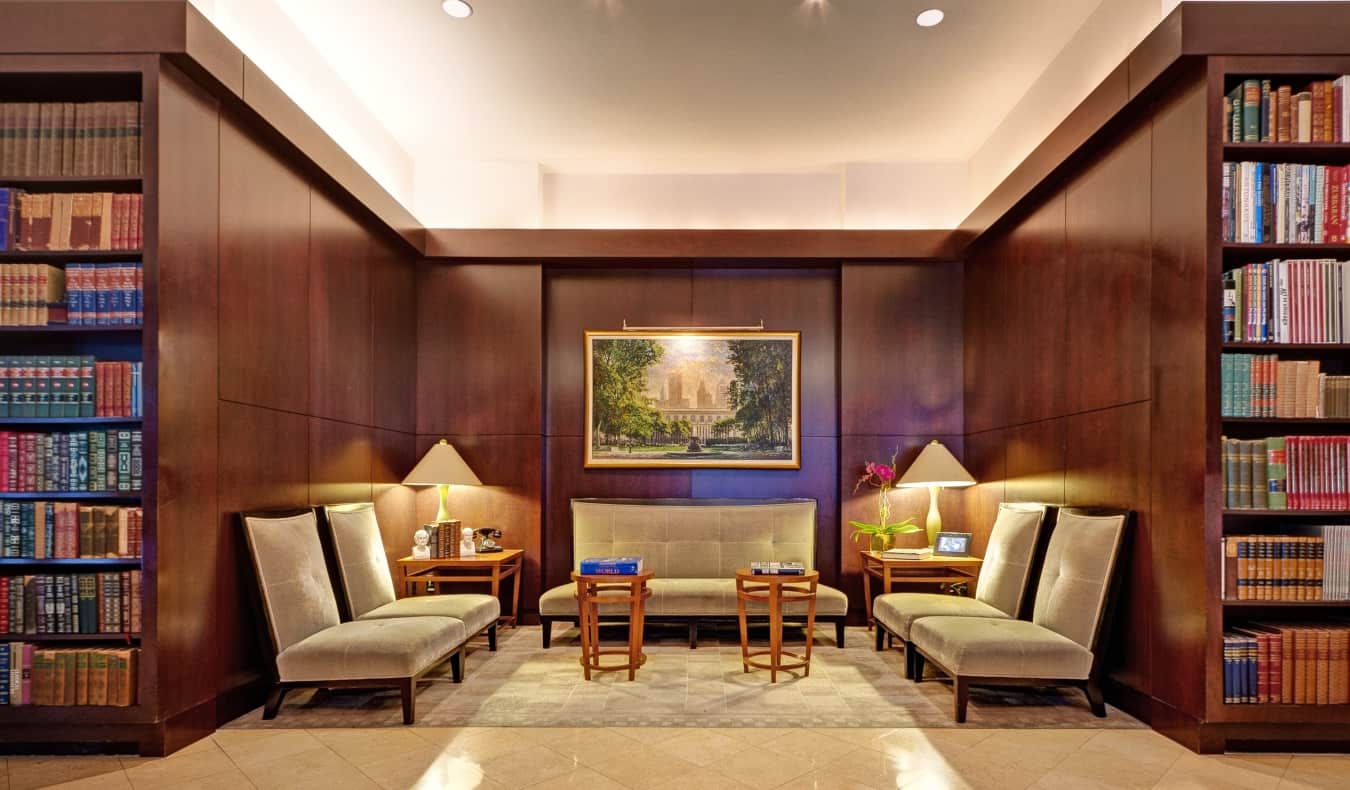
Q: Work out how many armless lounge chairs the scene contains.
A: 4